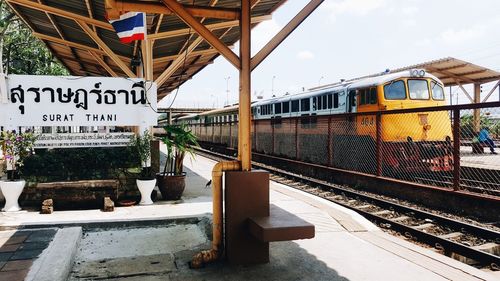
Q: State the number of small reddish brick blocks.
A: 2